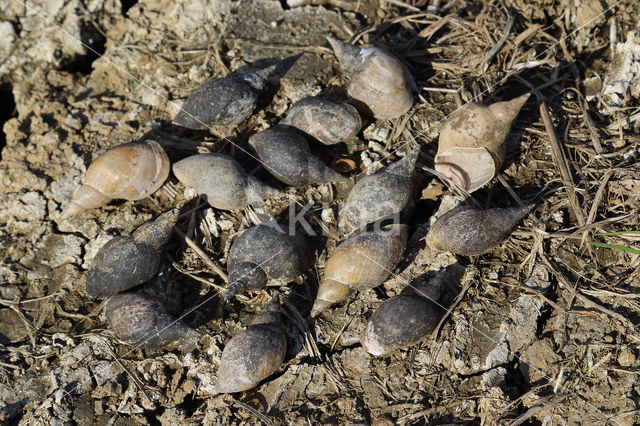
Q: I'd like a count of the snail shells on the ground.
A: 15